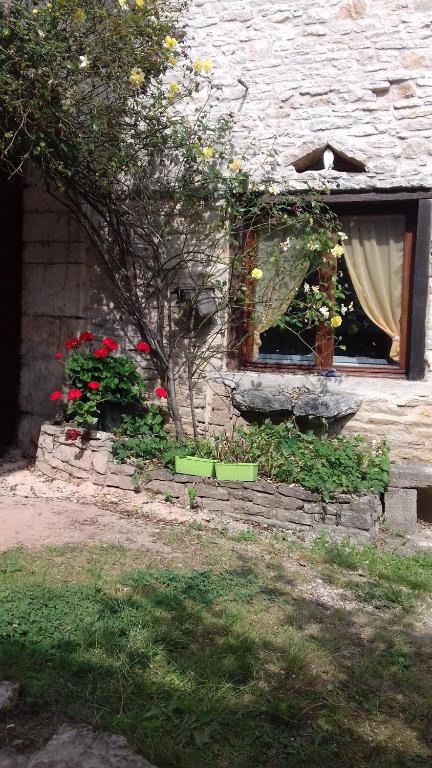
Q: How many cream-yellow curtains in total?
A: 2